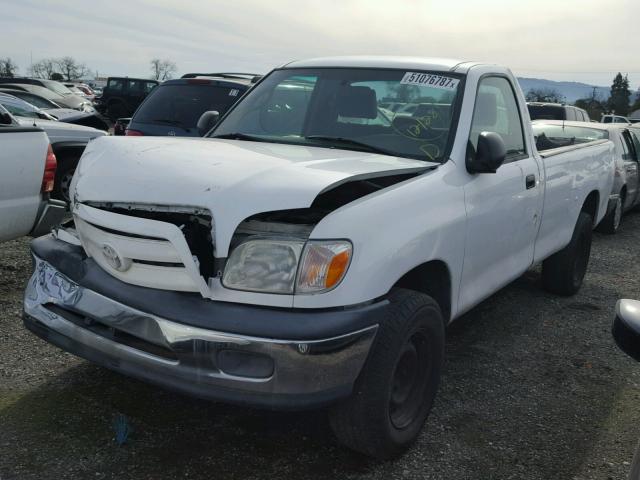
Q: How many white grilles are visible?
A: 1